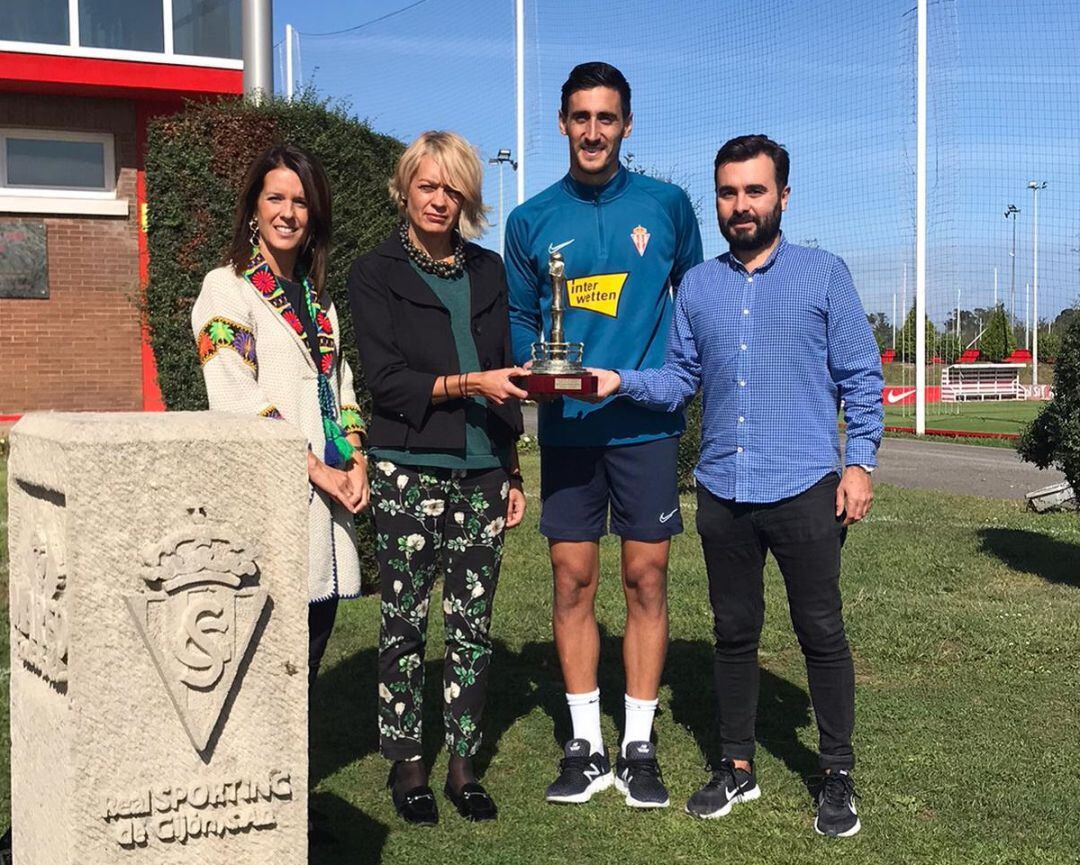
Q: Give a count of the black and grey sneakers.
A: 4